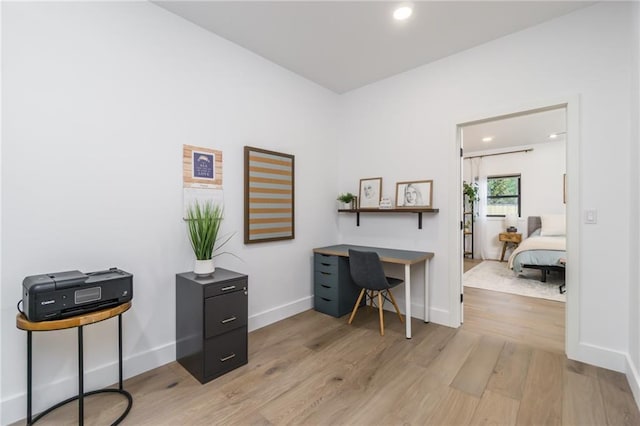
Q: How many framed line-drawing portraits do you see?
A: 2